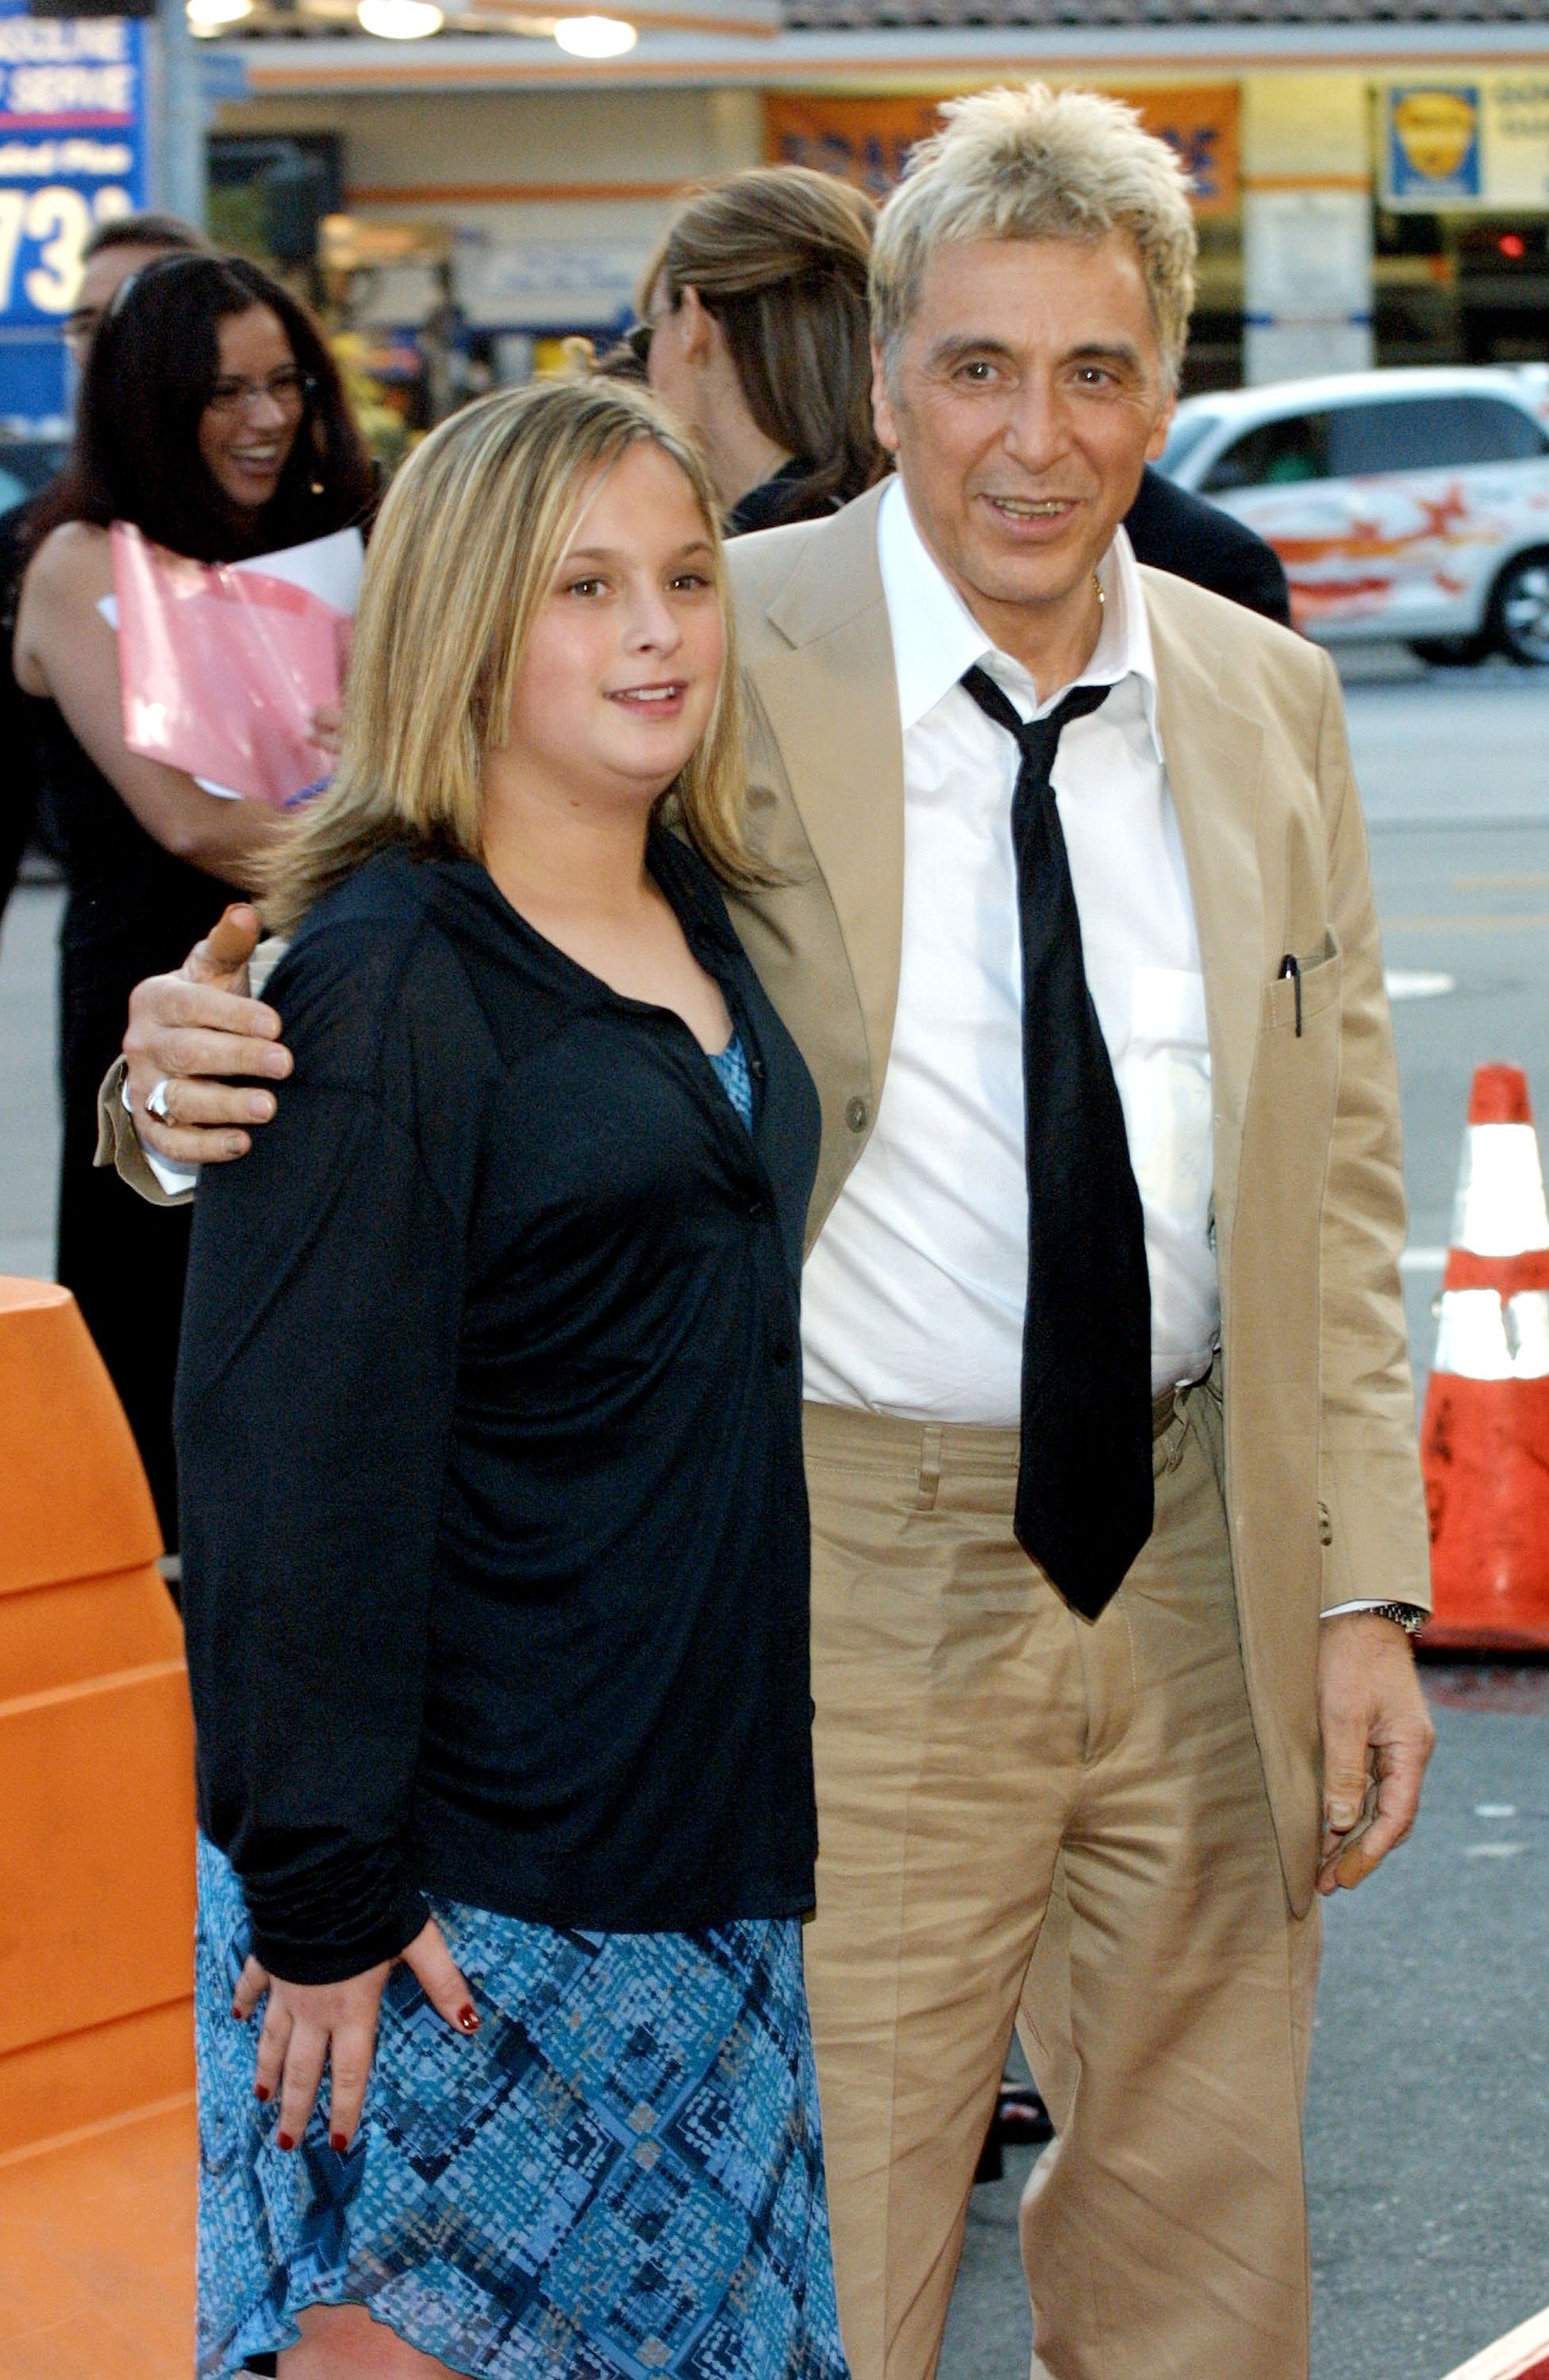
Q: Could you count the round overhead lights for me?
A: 3